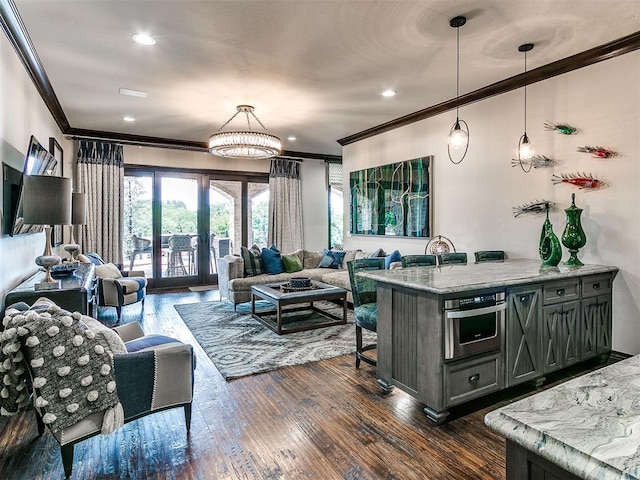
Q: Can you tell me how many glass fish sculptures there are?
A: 5